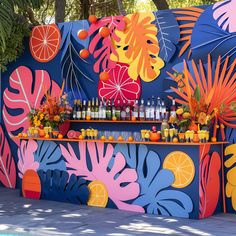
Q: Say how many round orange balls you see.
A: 5